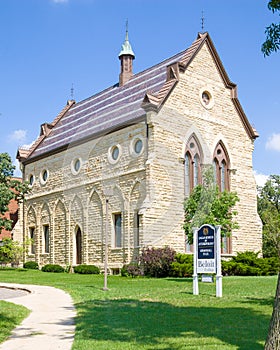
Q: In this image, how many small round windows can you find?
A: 6